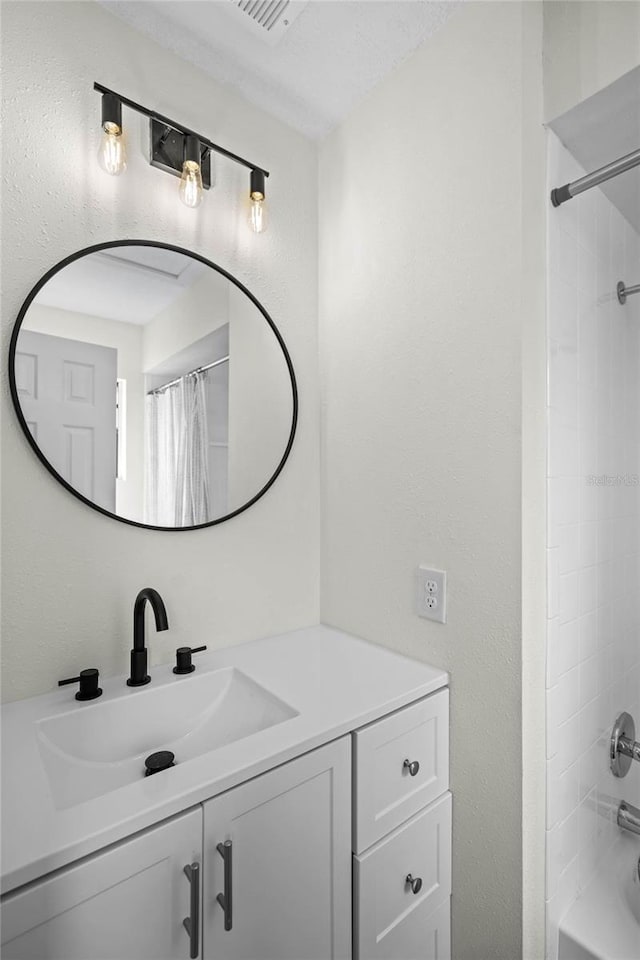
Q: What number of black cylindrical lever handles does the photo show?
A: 2